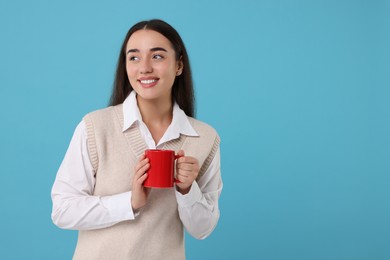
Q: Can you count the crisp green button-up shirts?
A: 0